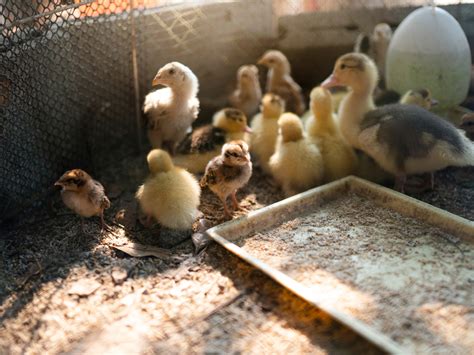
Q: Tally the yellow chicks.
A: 4